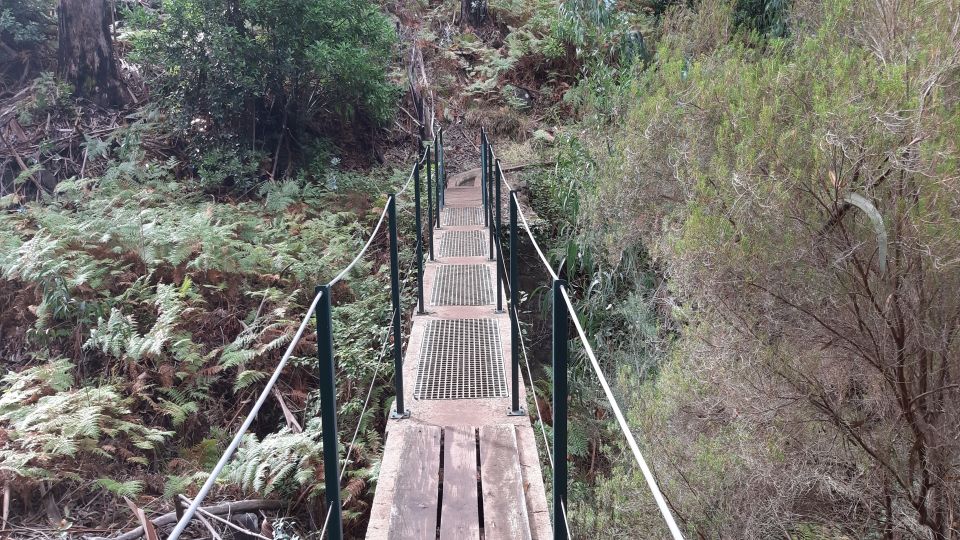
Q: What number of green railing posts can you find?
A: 12